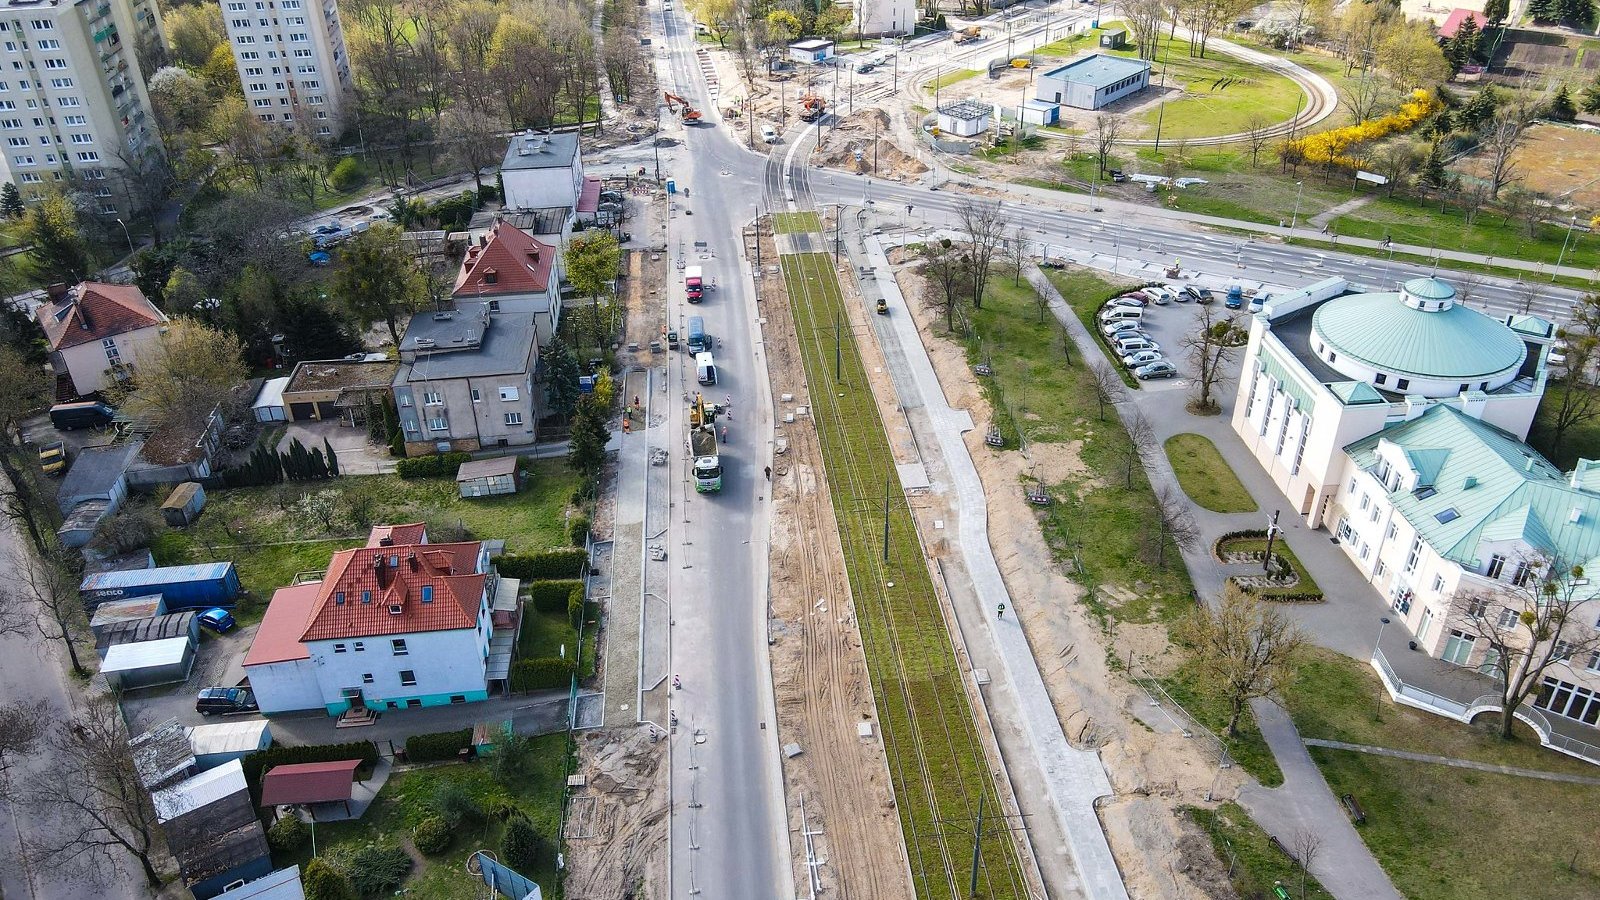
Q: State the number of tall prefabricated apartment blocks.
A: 2